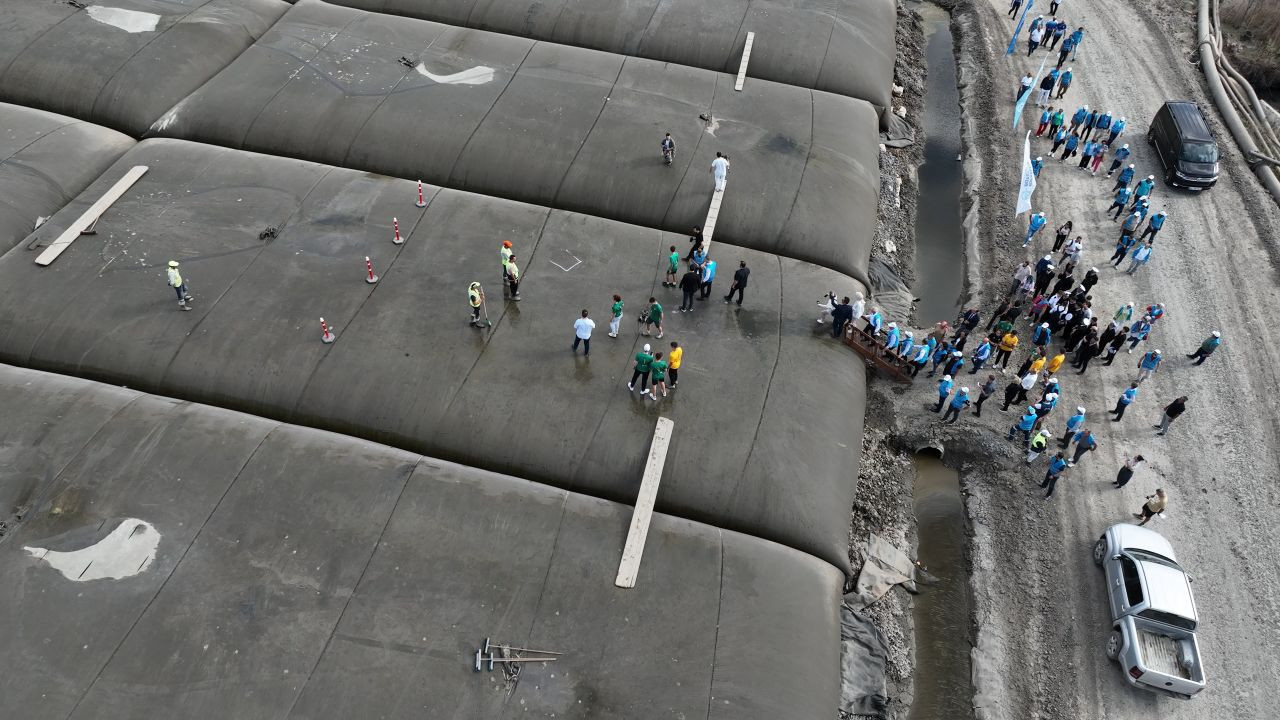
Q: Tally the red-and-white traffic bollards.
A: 4